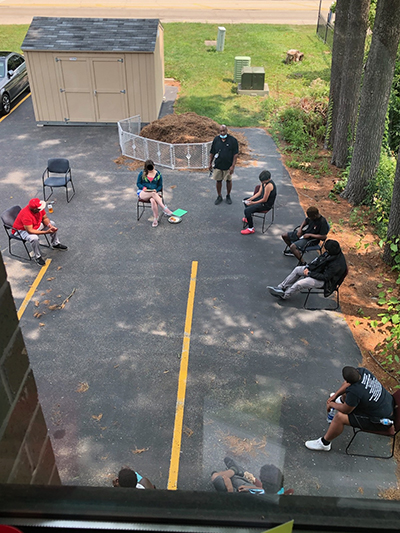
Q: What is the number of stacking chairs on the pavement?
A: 7